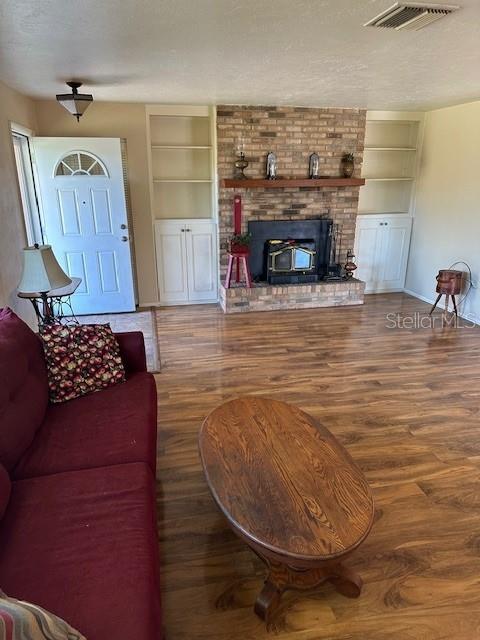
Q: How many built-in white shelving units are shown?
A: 2